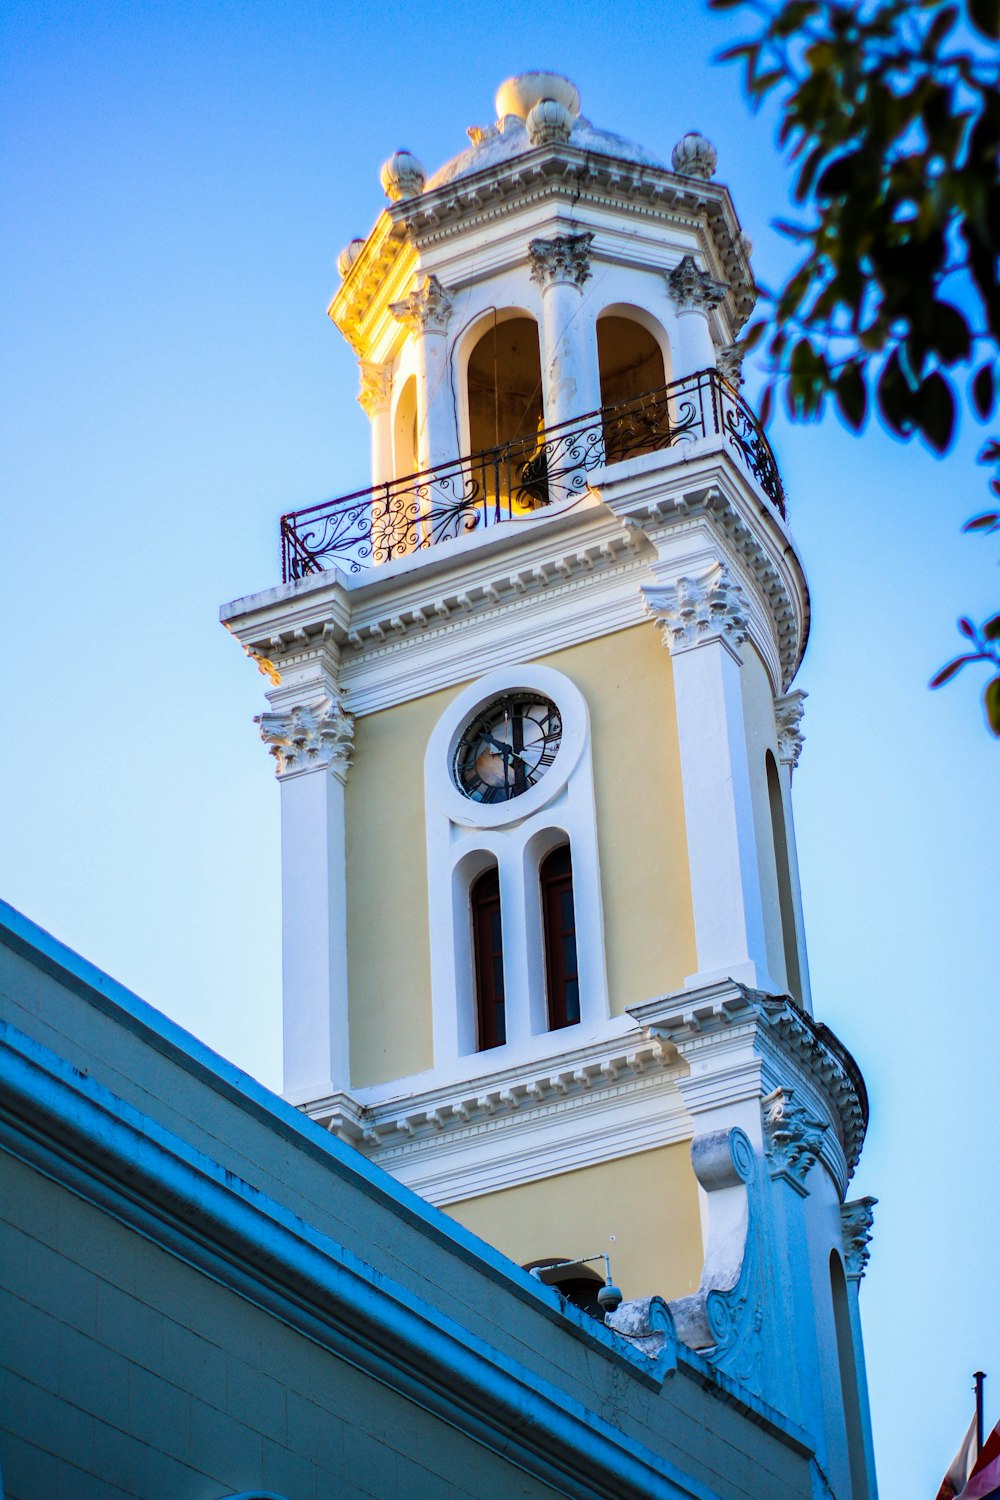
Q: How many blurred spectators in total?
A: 0